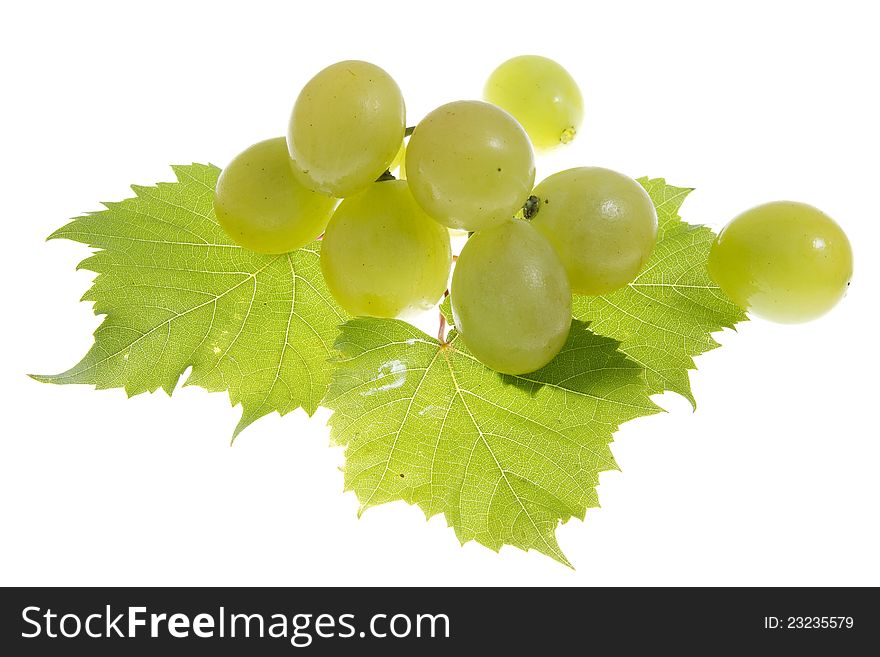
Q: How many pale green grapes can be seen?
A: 8